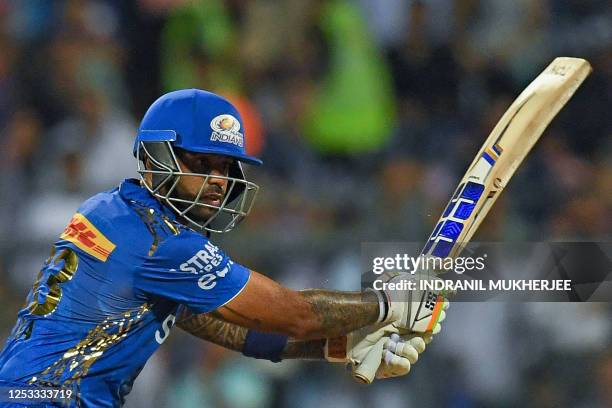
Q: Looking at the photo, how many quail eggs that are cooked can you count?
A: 0